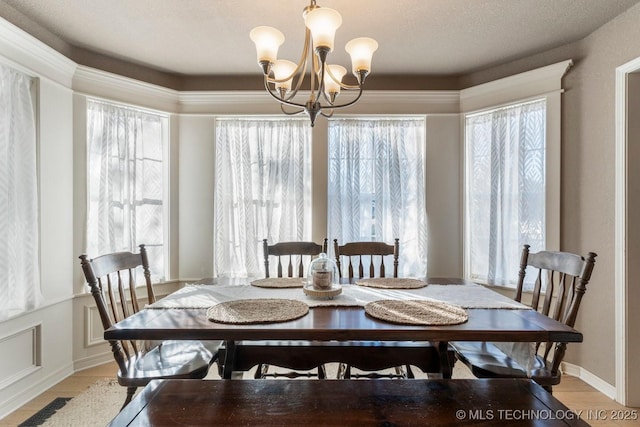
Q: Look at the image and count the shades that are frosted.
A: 5